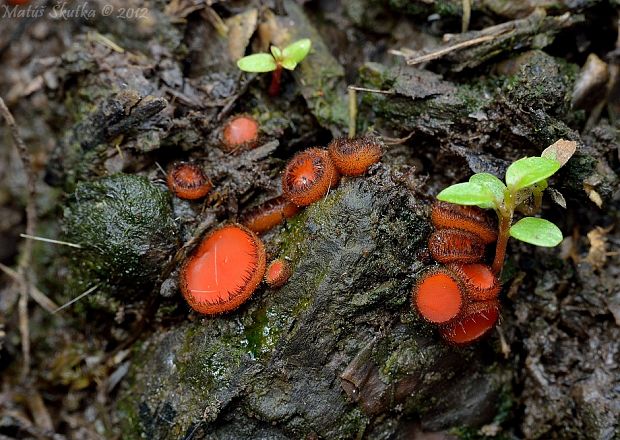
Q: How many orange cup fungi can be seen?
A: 12